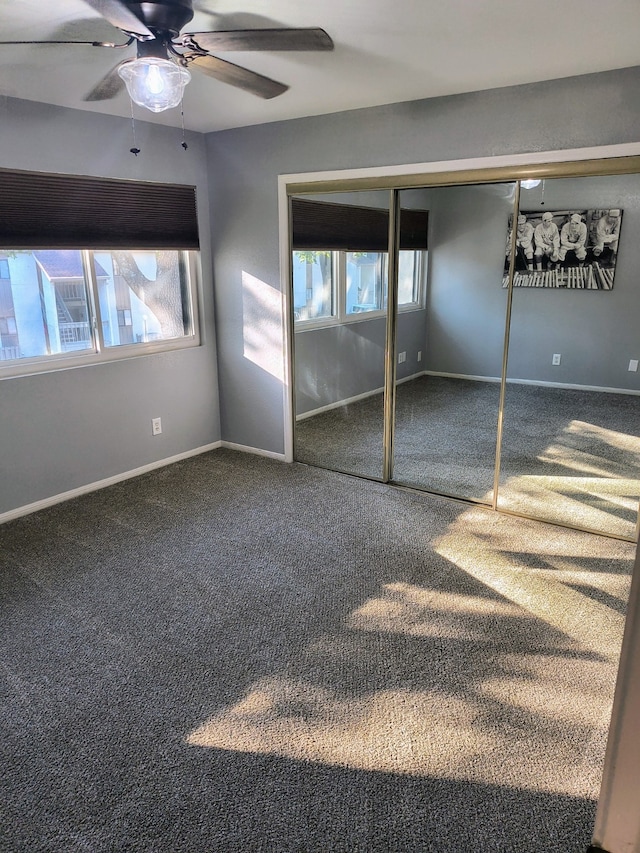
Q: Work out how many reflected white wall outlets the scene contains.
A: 4